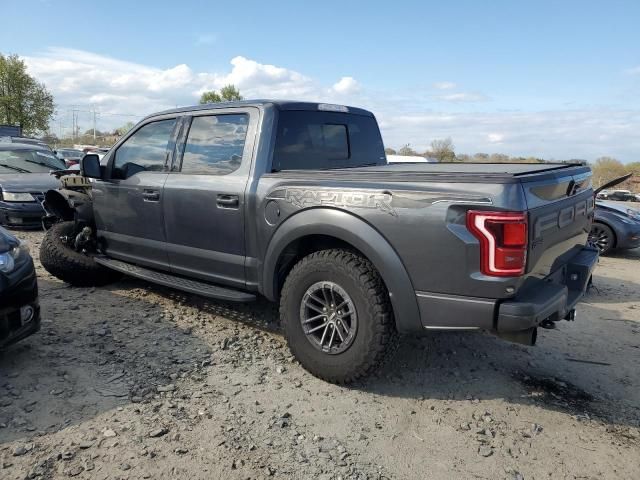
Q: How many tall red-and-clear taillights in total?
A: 1